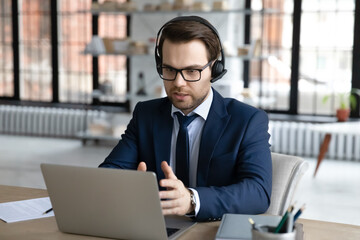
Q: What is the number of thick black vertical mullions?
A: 7